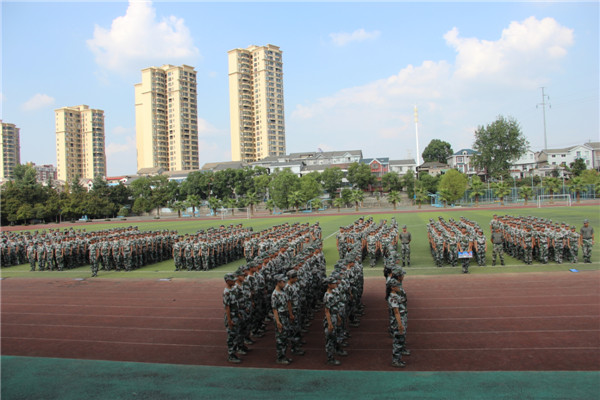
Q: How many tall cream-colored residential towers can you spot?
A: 4